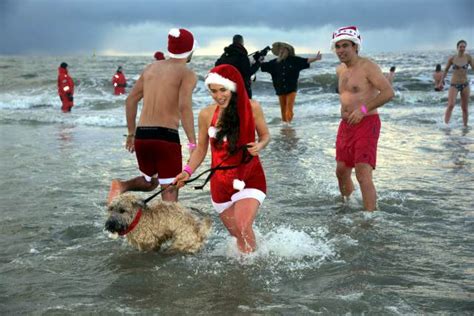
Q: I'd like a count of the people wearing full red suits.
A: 2